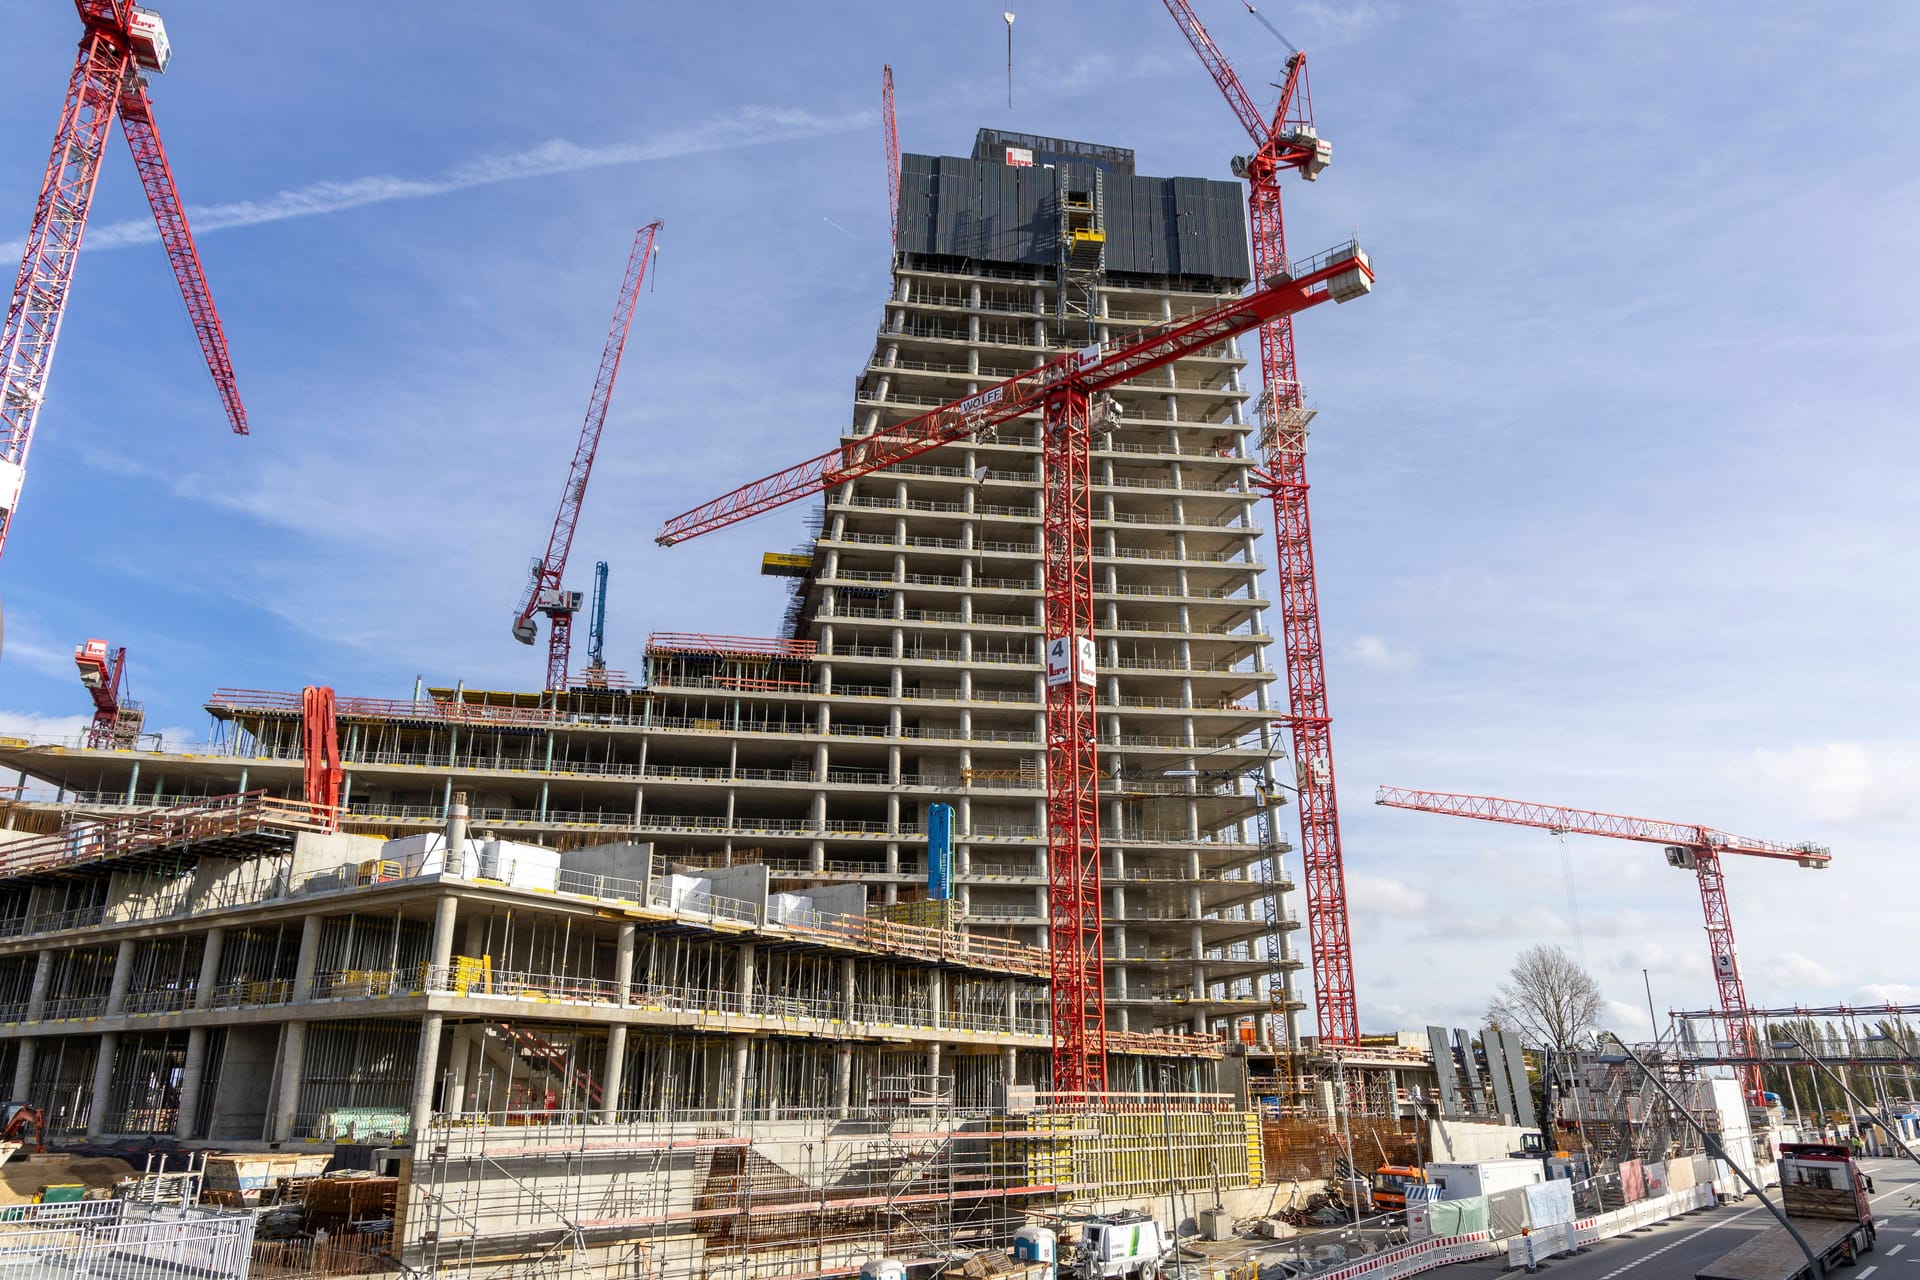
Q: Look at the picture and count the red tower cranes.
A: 7